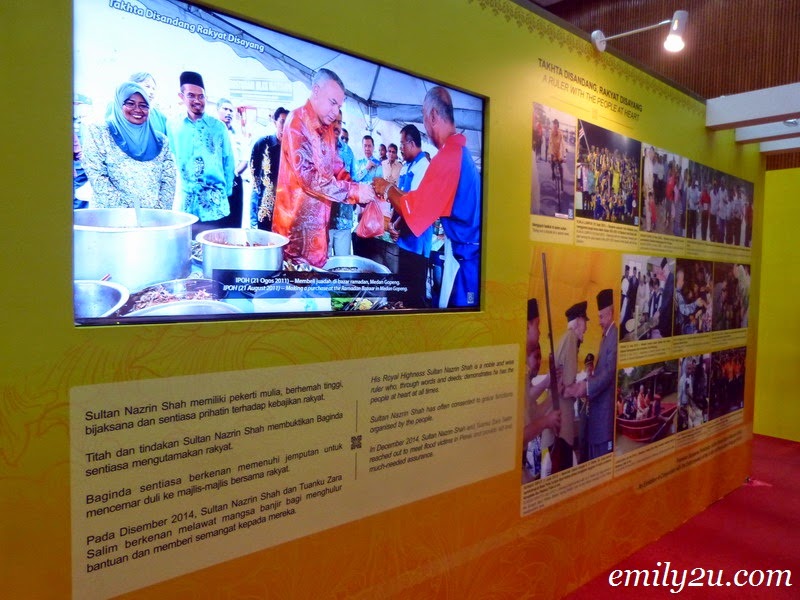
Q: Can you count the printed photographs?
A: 11